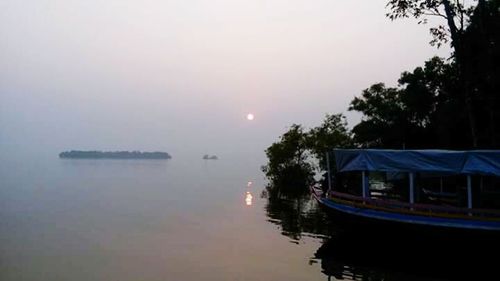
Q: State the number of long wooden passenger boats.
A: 1